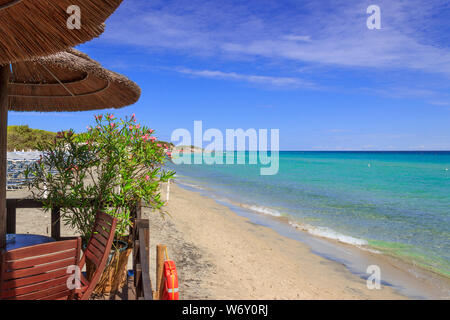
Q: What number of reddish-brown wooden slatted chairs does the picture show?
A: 2